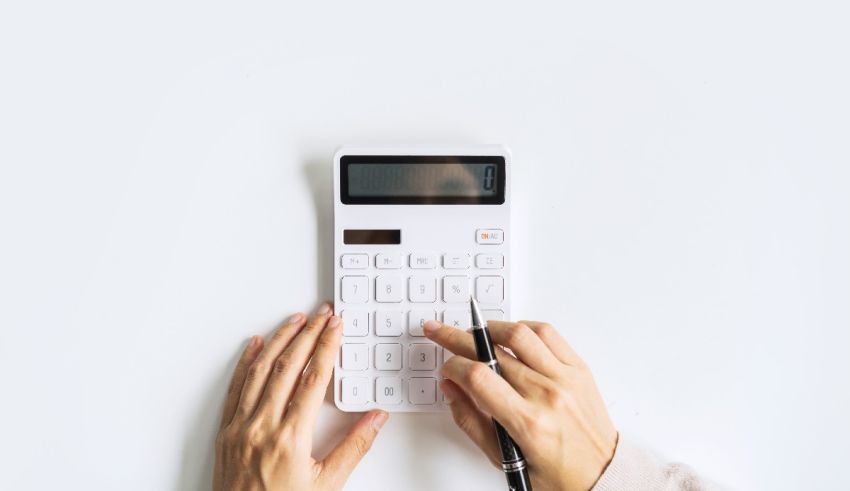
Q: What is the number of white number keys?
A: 11